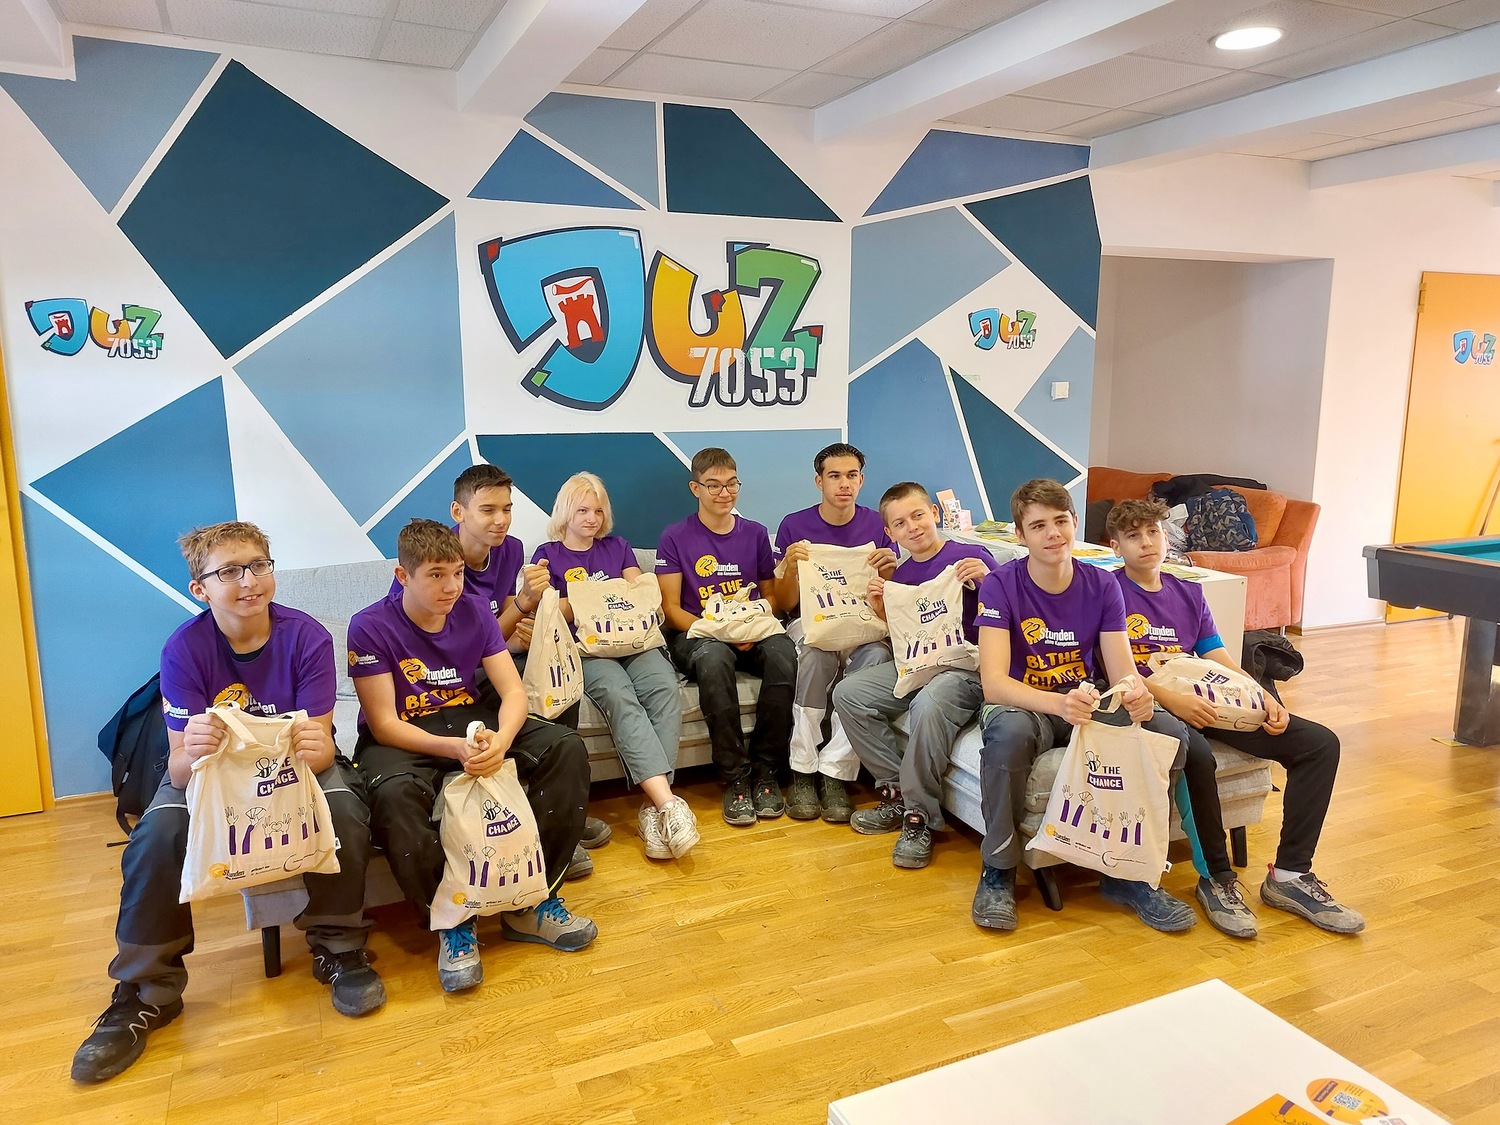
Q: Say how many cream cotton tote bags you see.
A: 9